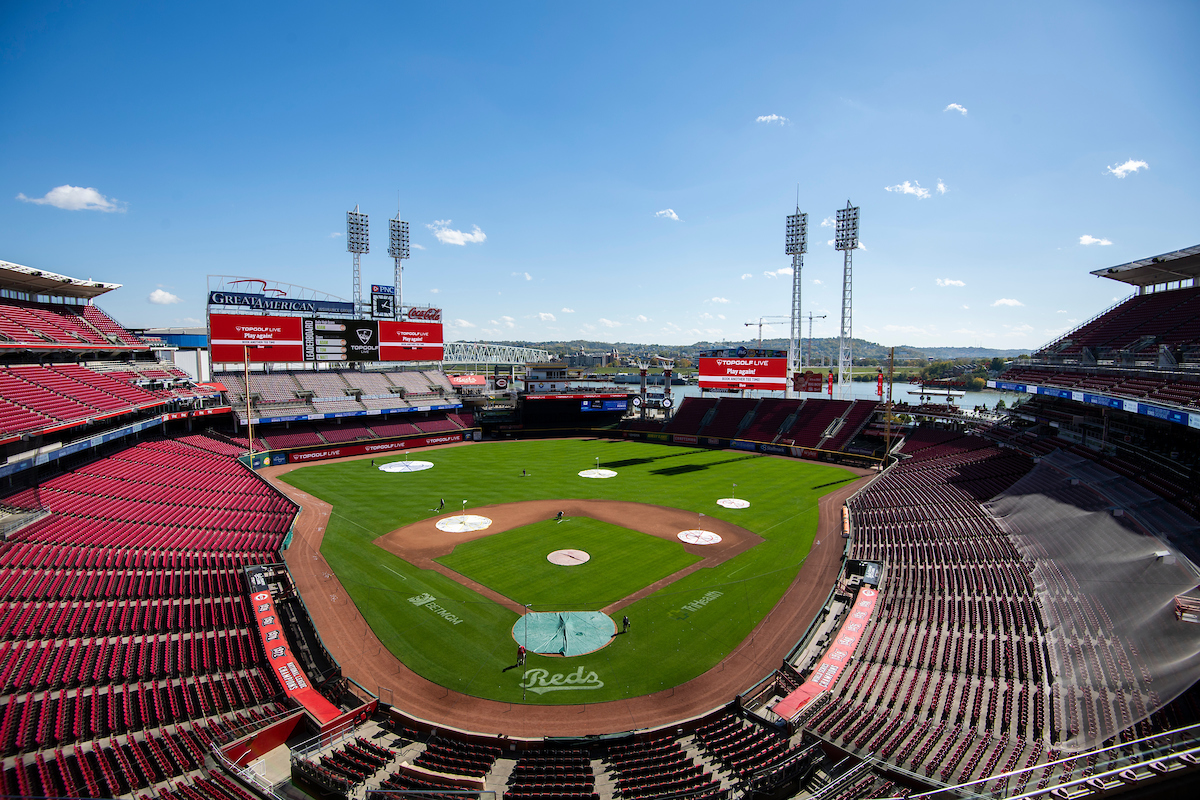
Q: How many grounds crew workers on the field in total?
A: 6